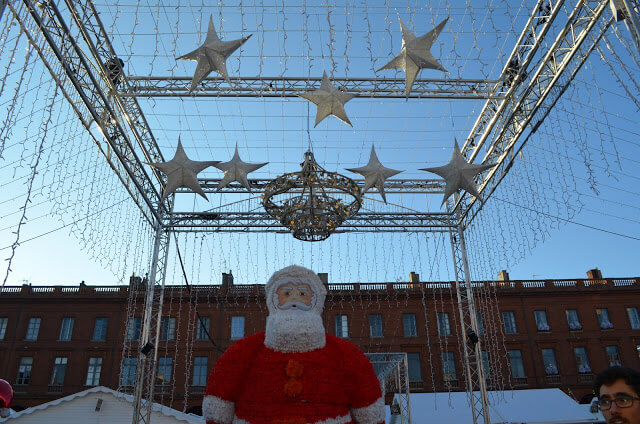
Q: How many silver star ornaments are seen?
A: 7